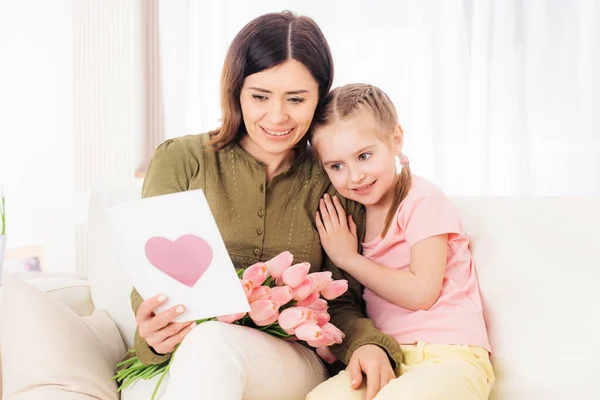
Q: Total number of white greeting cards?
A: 1